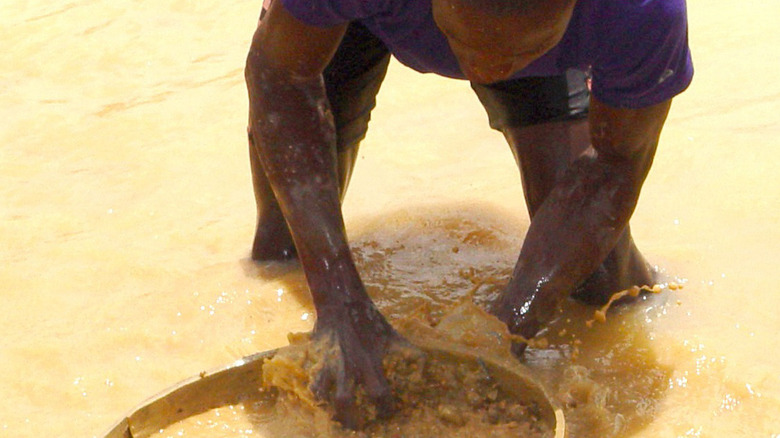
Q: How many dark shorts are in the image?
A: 1